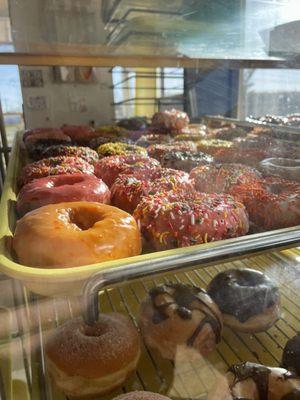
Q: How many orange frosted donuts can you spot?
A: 1